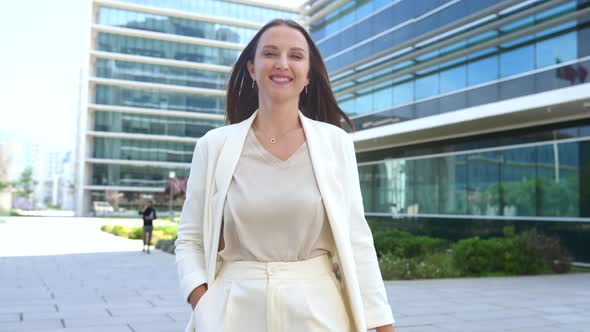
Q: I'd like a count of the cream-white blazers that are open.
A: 1